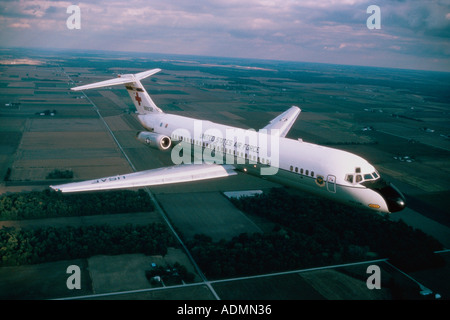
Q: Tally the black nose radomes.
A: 1